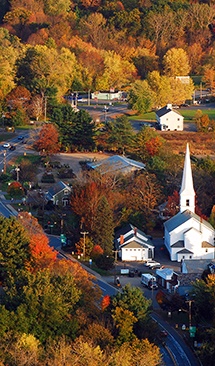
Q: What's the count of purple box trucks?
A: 0